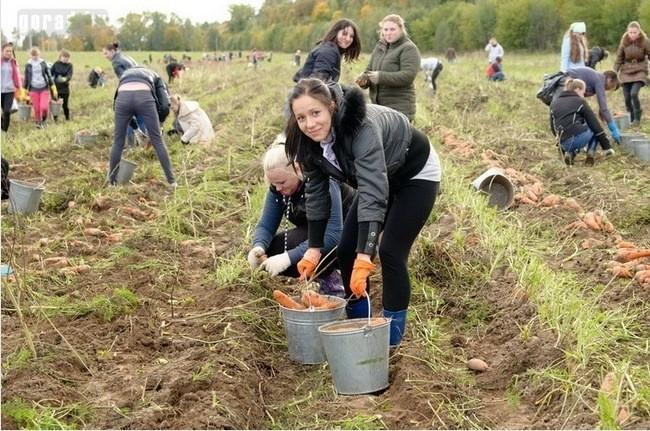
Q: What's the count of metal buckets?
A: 11